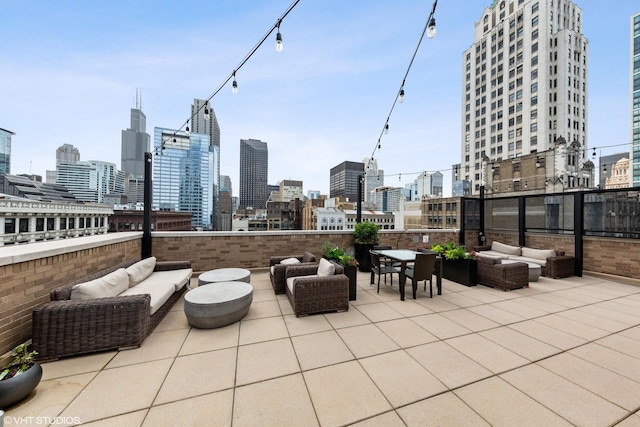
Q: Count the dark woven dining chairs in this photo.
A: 4